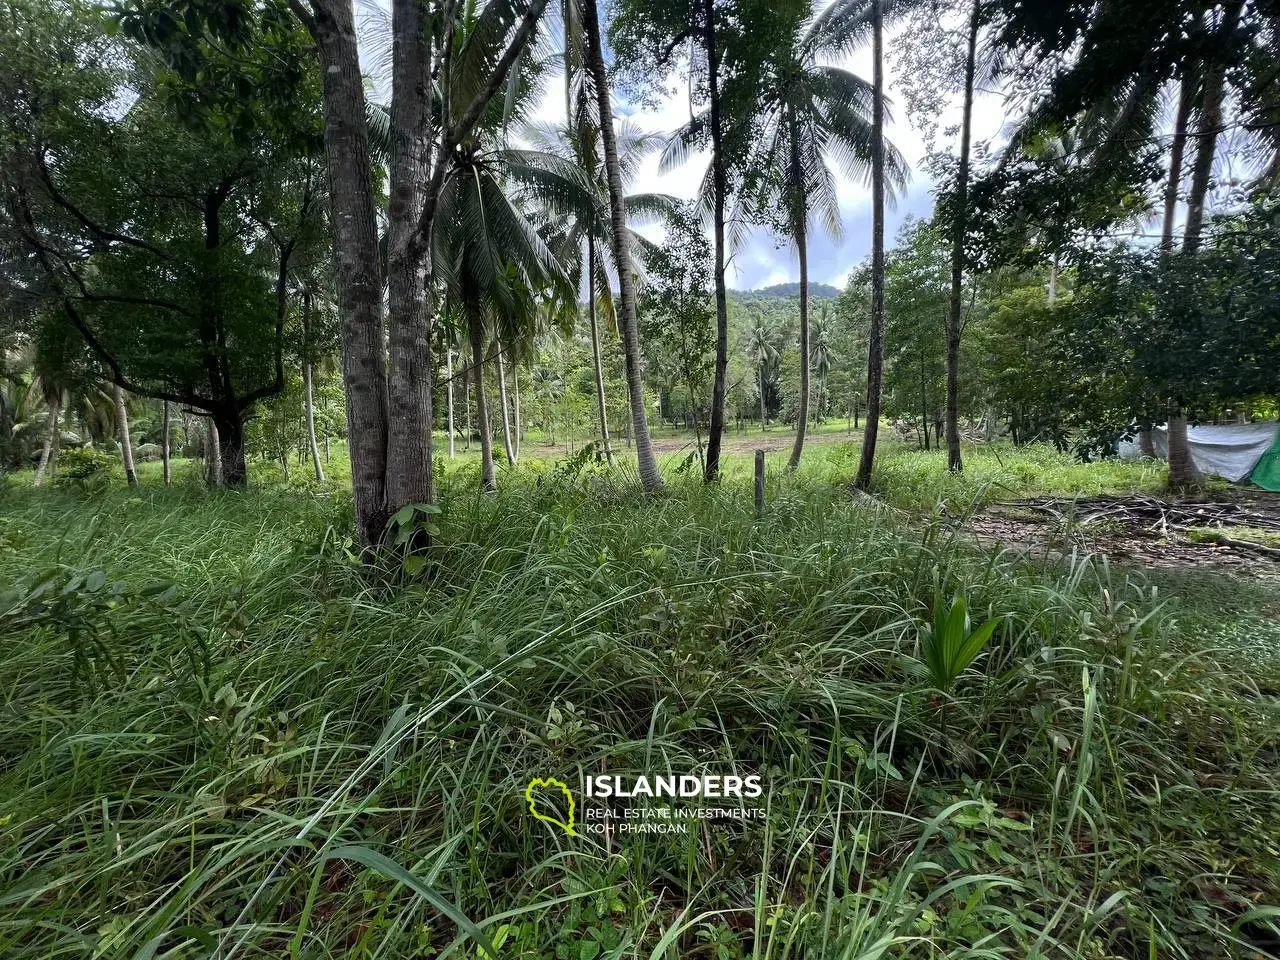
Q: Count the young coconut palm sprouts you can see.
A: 1